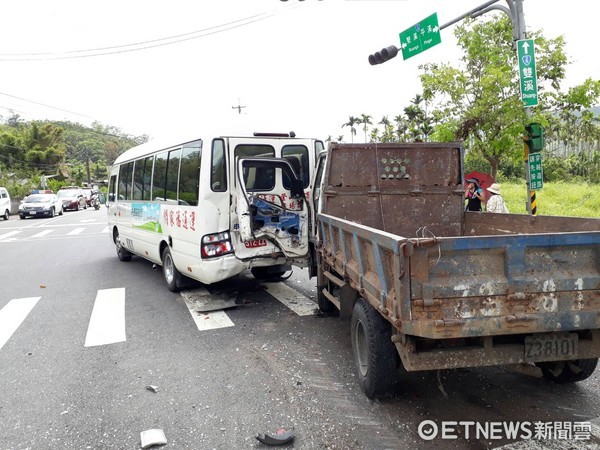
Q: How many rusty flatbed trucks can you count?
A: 1